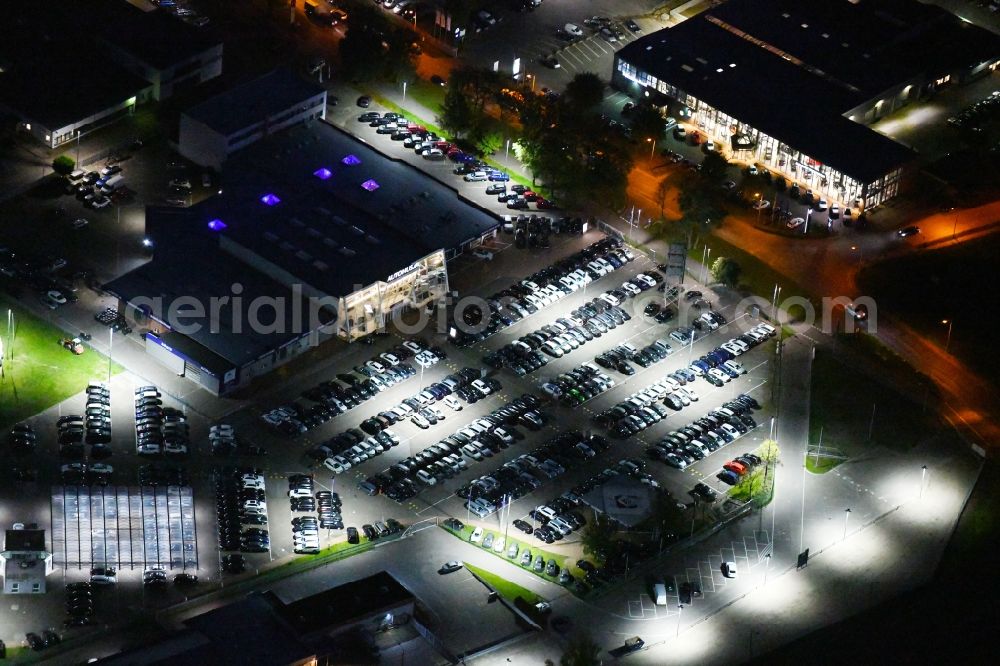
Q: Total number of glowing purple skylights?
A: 5